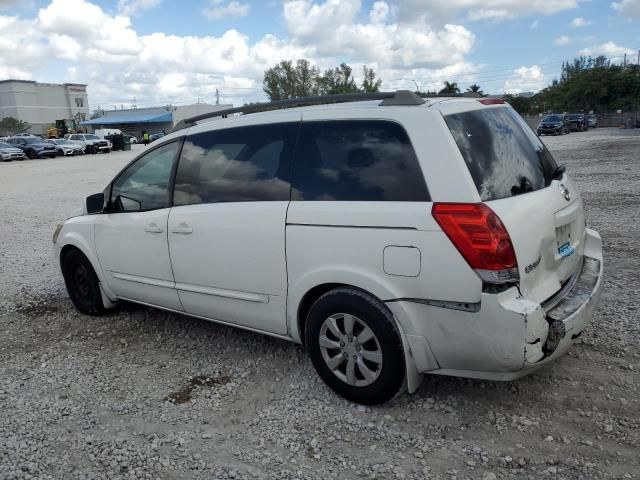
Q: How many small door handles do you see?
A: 2